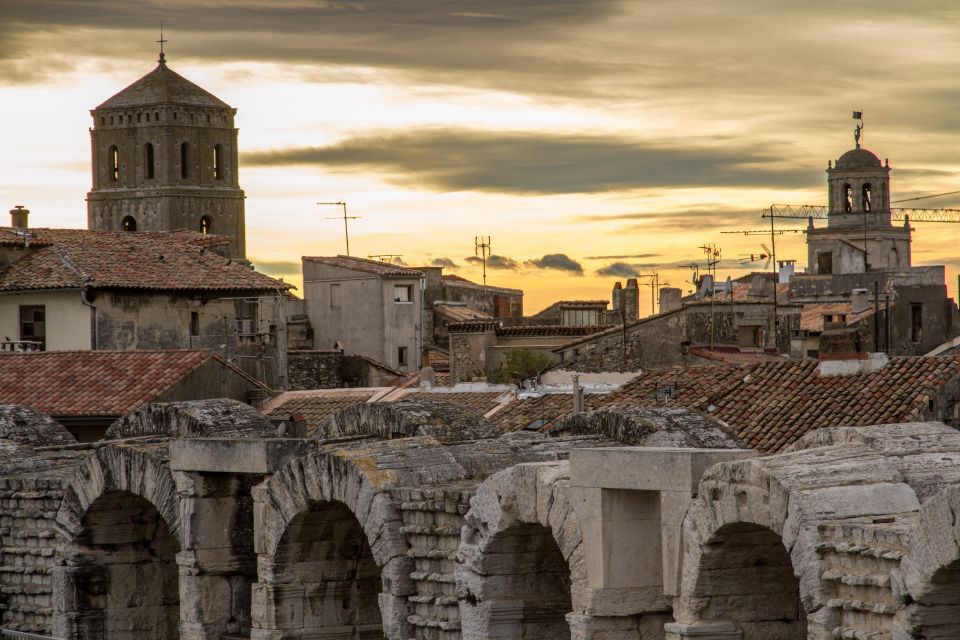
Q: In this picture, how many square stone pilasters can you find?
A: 2